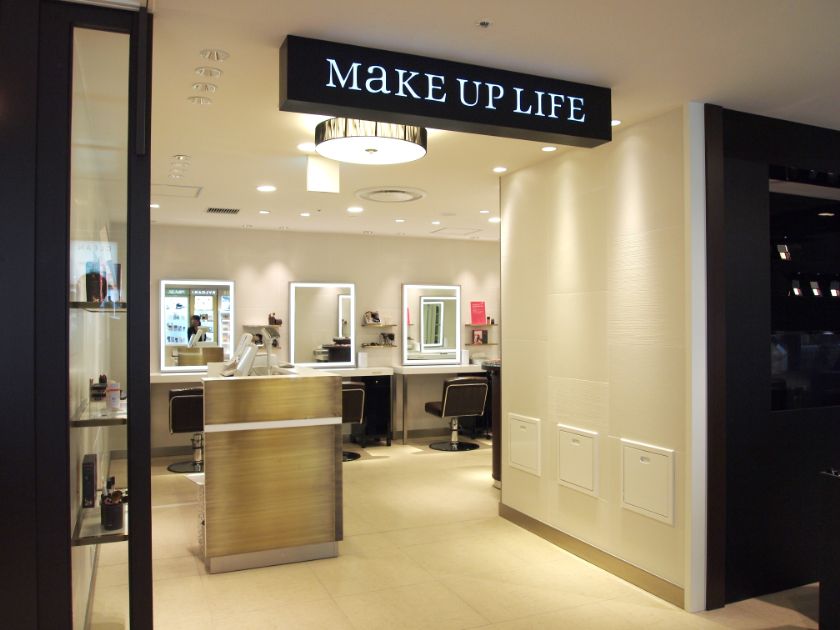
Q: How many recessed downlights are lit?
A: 13